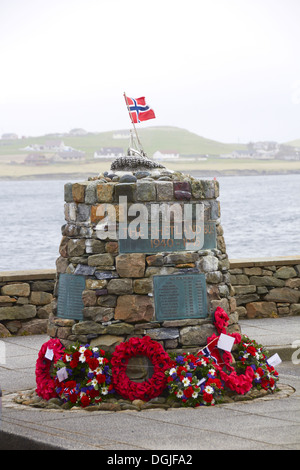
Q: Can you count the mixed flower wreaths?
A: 3